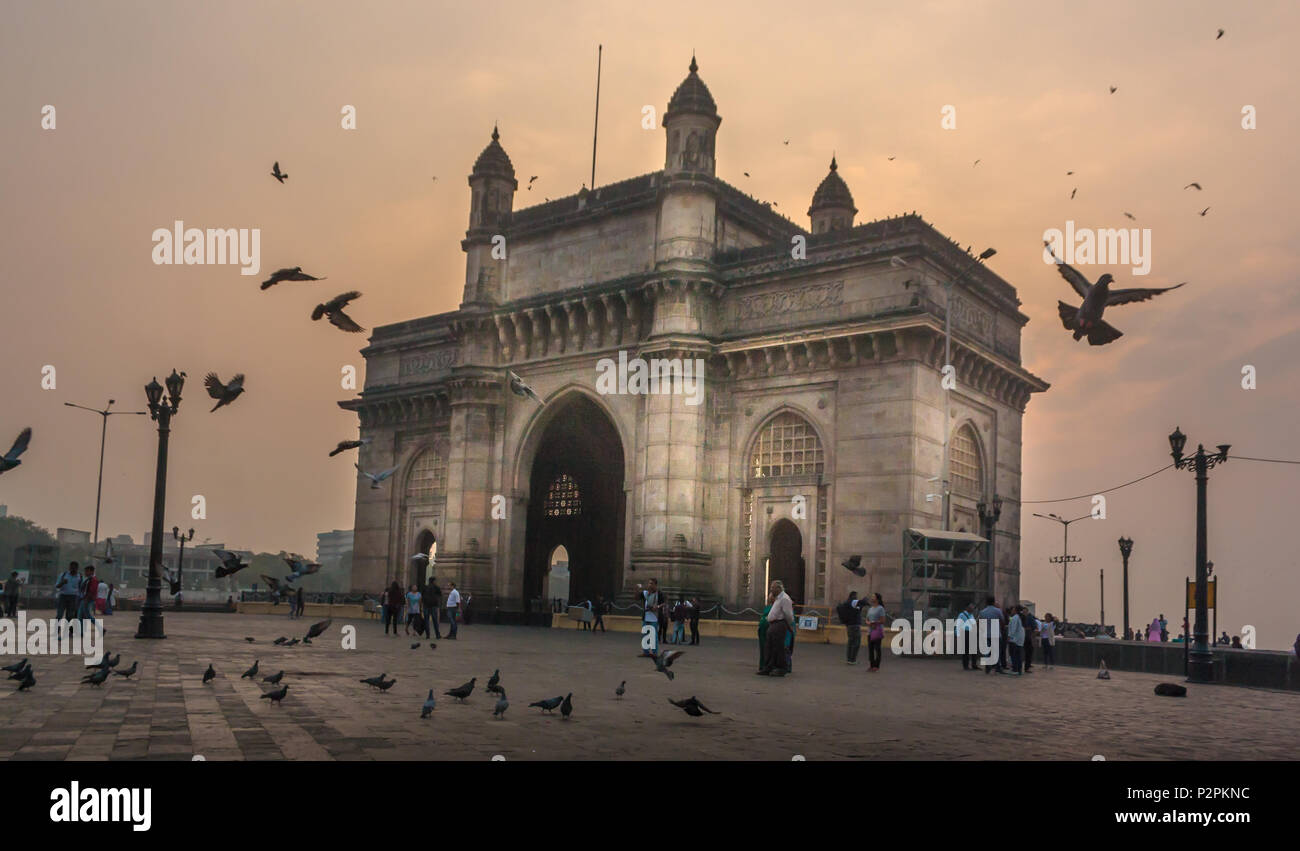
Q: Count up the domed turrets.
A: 3